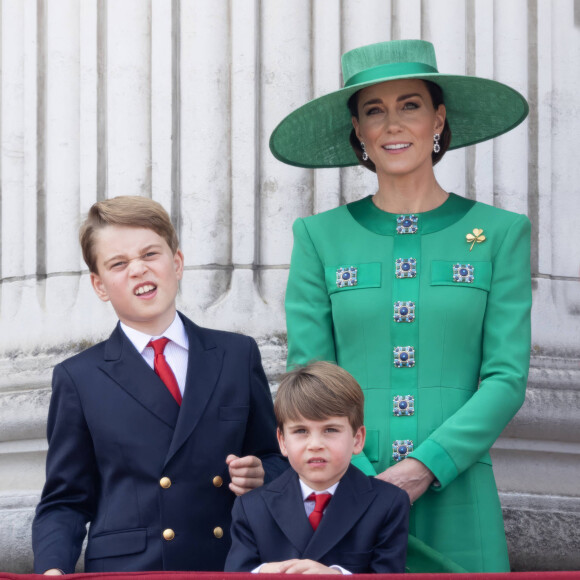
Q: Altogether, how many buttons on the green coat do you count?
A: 8